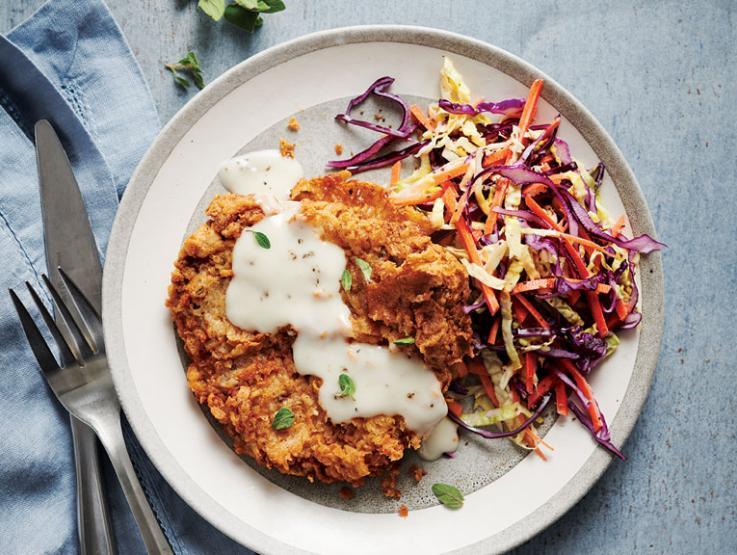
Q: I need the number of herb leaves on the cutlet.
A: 6